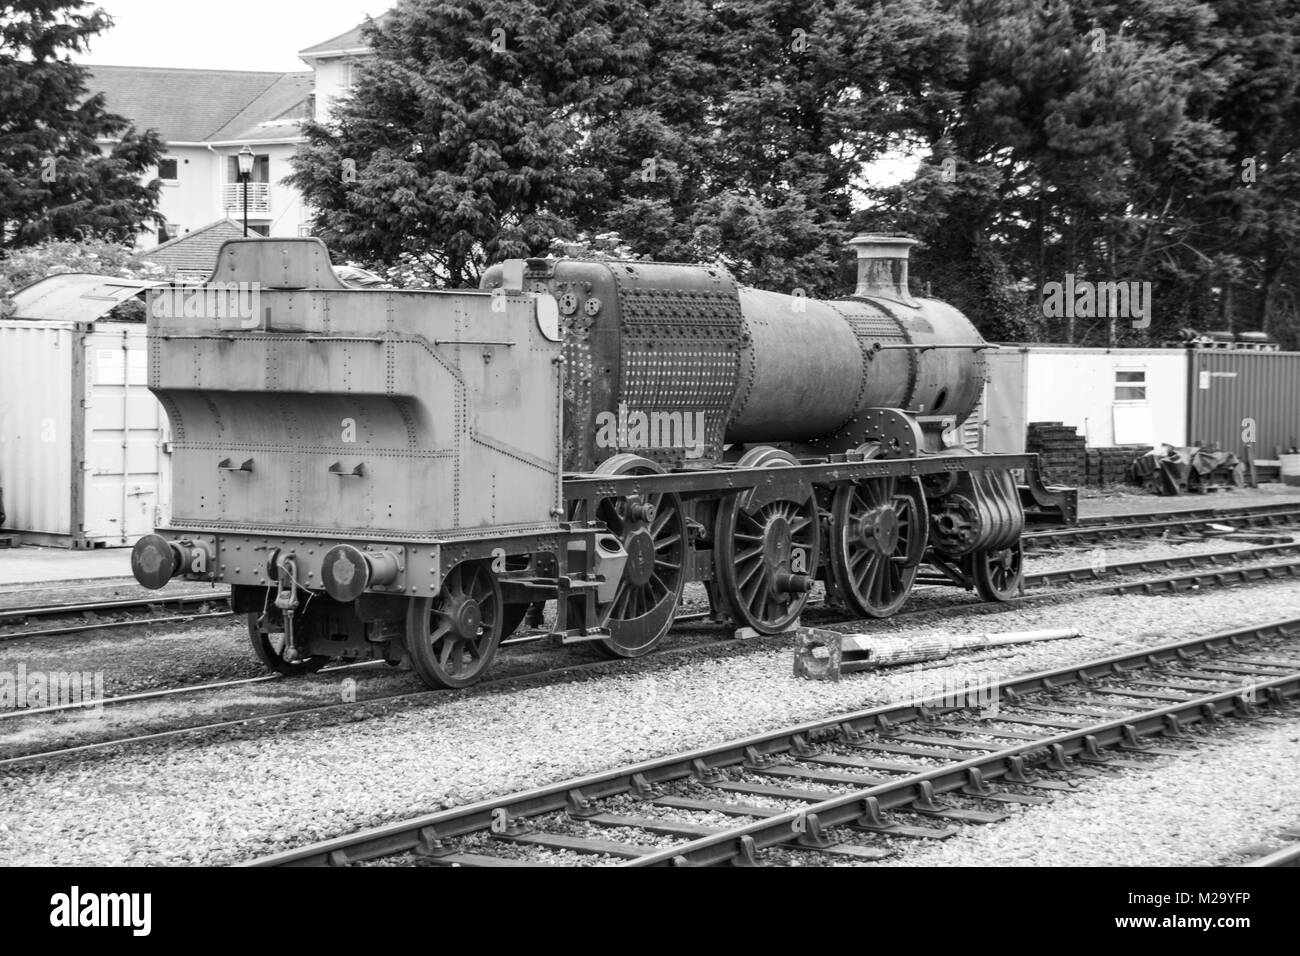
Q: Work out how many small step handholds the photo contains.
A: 2